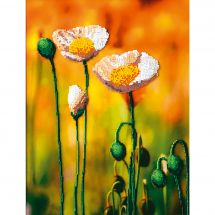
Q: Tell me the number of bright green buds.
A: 4